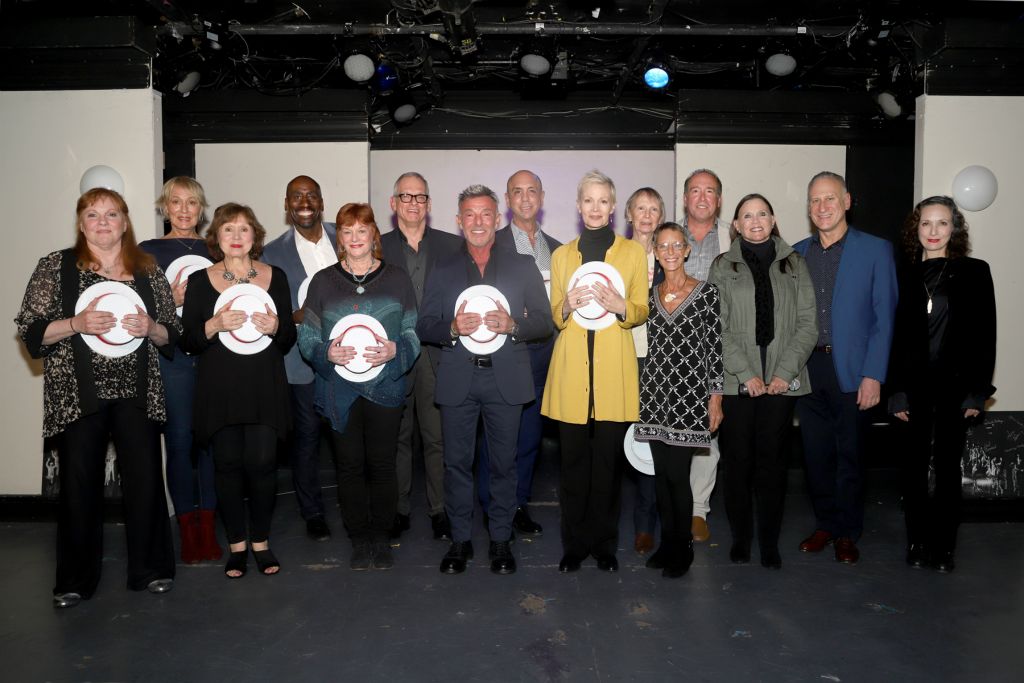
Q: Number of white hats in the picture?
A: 9